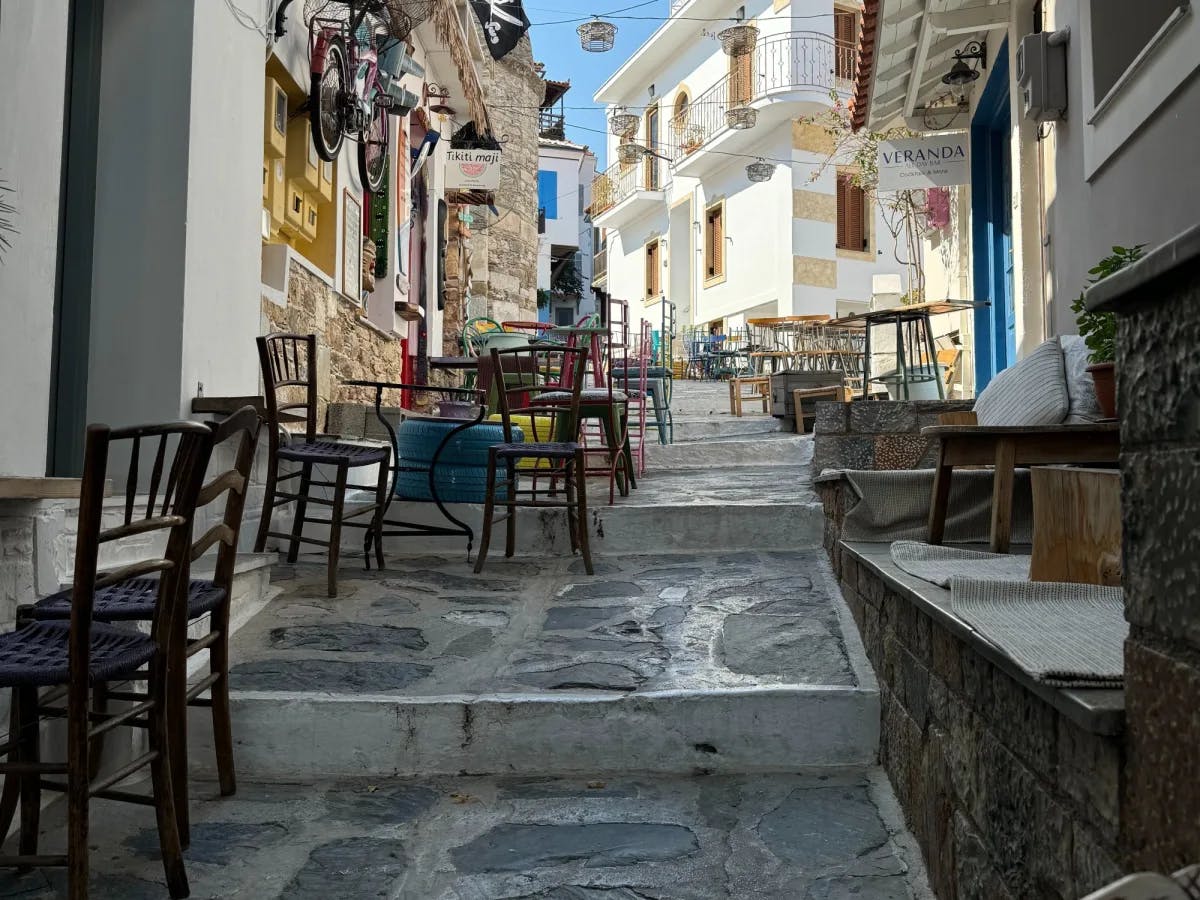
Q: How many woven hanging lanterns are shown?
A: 6